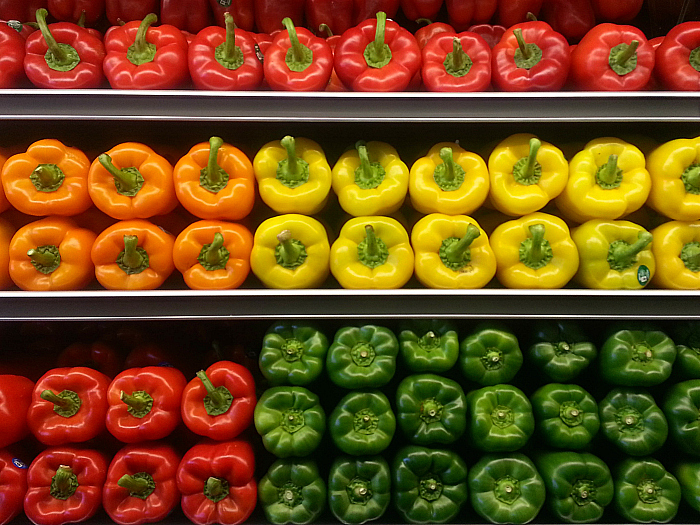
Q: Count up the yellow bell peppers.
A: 12